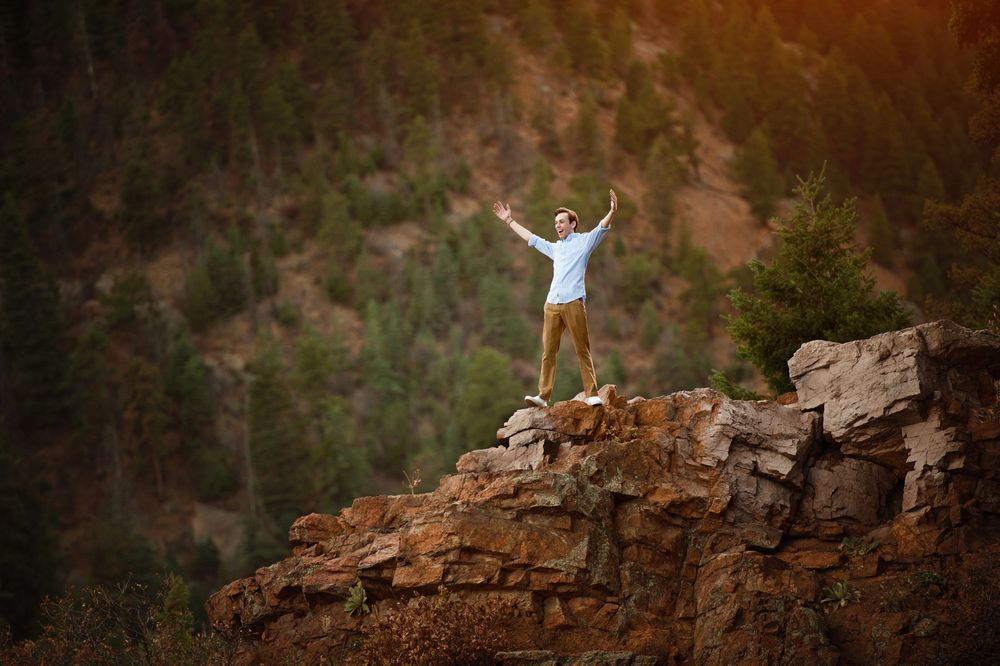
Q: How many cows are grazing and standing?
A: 0